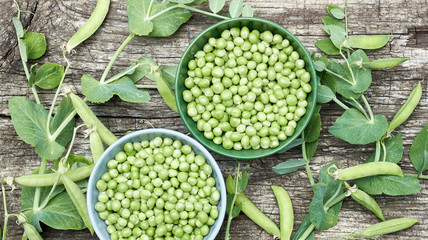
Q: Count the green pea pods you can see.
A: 15